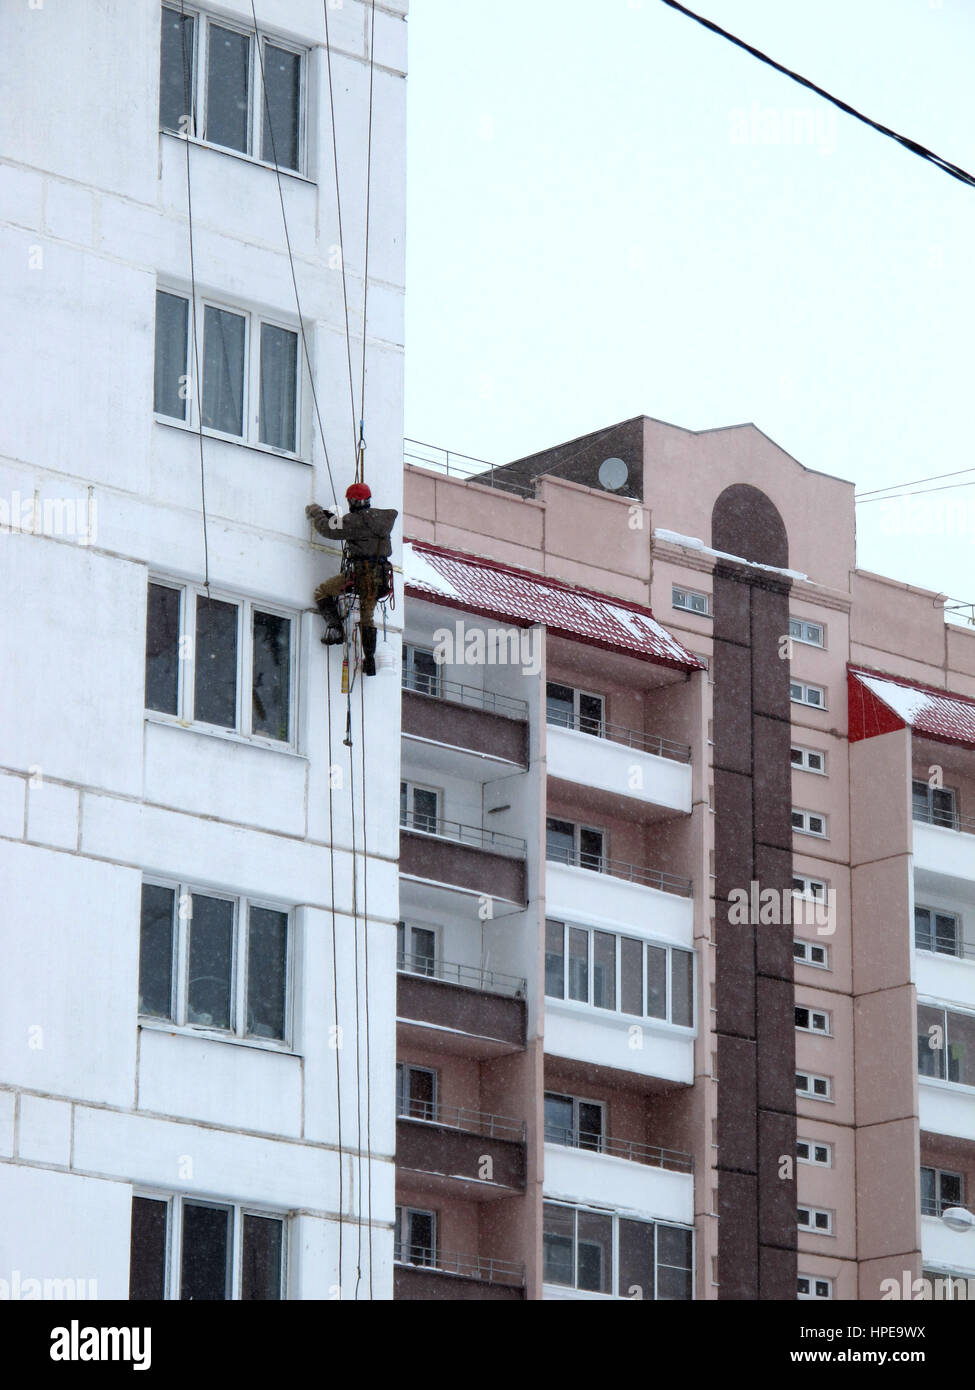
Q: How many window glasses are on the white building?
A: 15